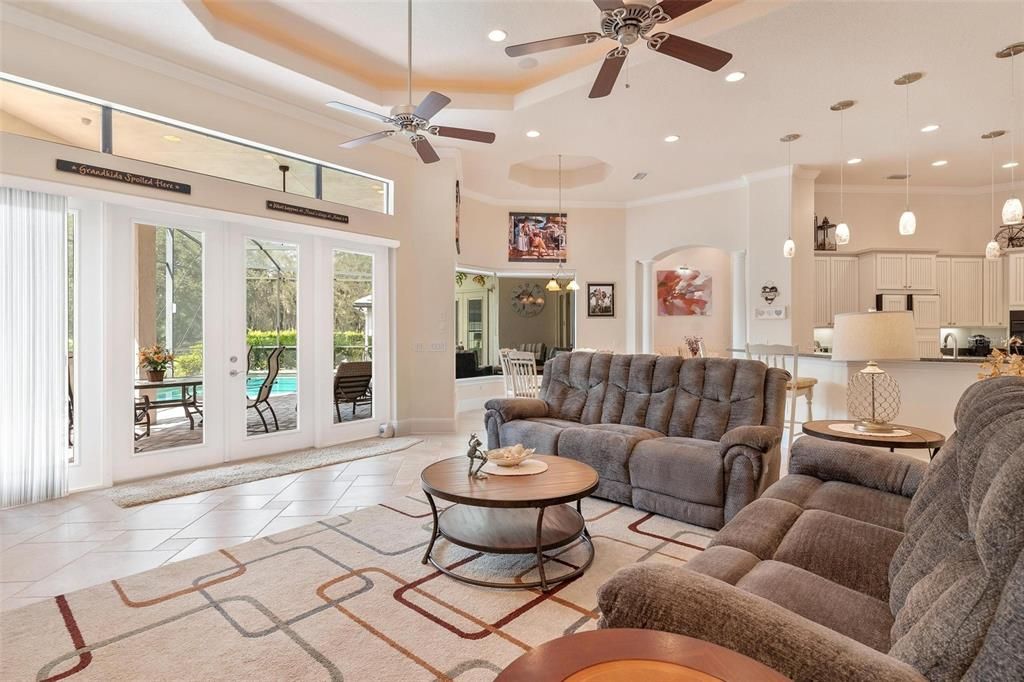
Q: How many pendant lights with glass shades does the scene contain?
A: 5